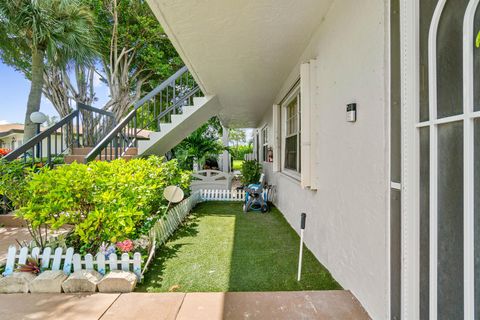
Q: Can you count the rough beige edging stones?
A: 4